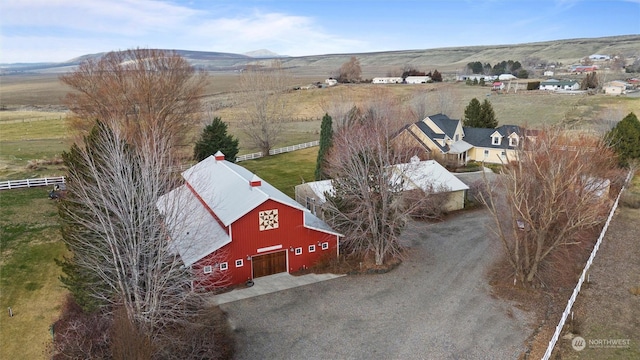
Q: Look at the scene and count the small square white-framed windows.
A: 6